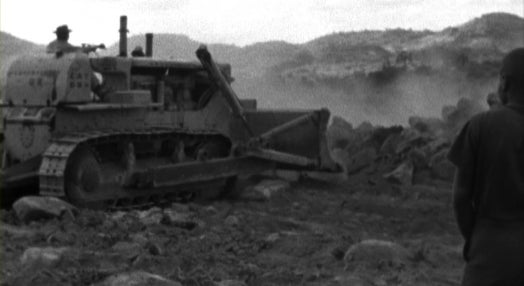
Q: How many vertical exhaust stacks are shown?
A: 2